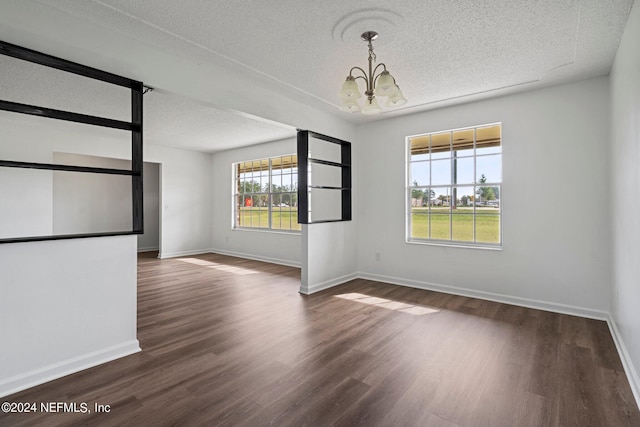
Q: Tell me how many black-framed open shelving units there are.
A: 2